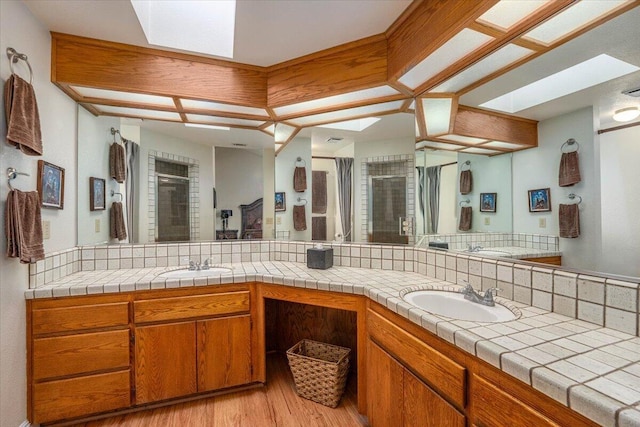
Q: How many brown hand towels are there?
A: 2